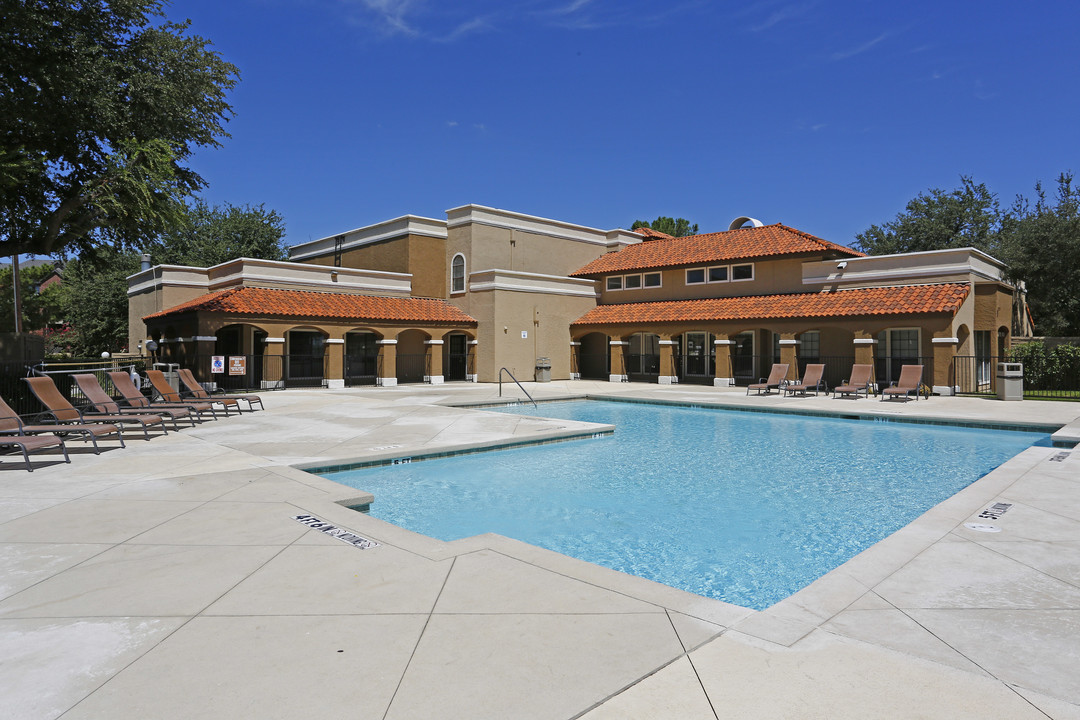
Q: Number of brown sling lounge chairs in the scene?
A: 11